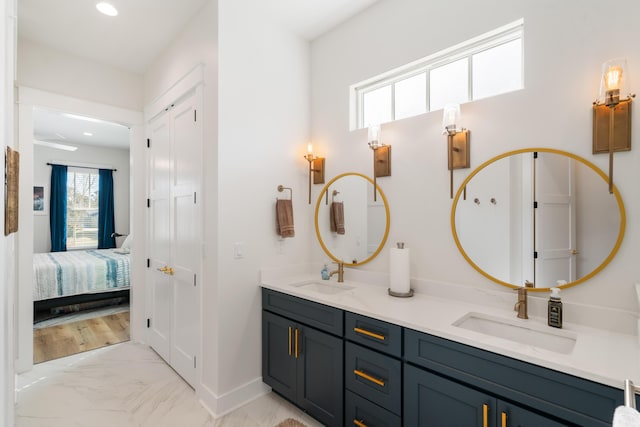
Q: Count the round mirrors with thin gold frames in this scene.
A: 2